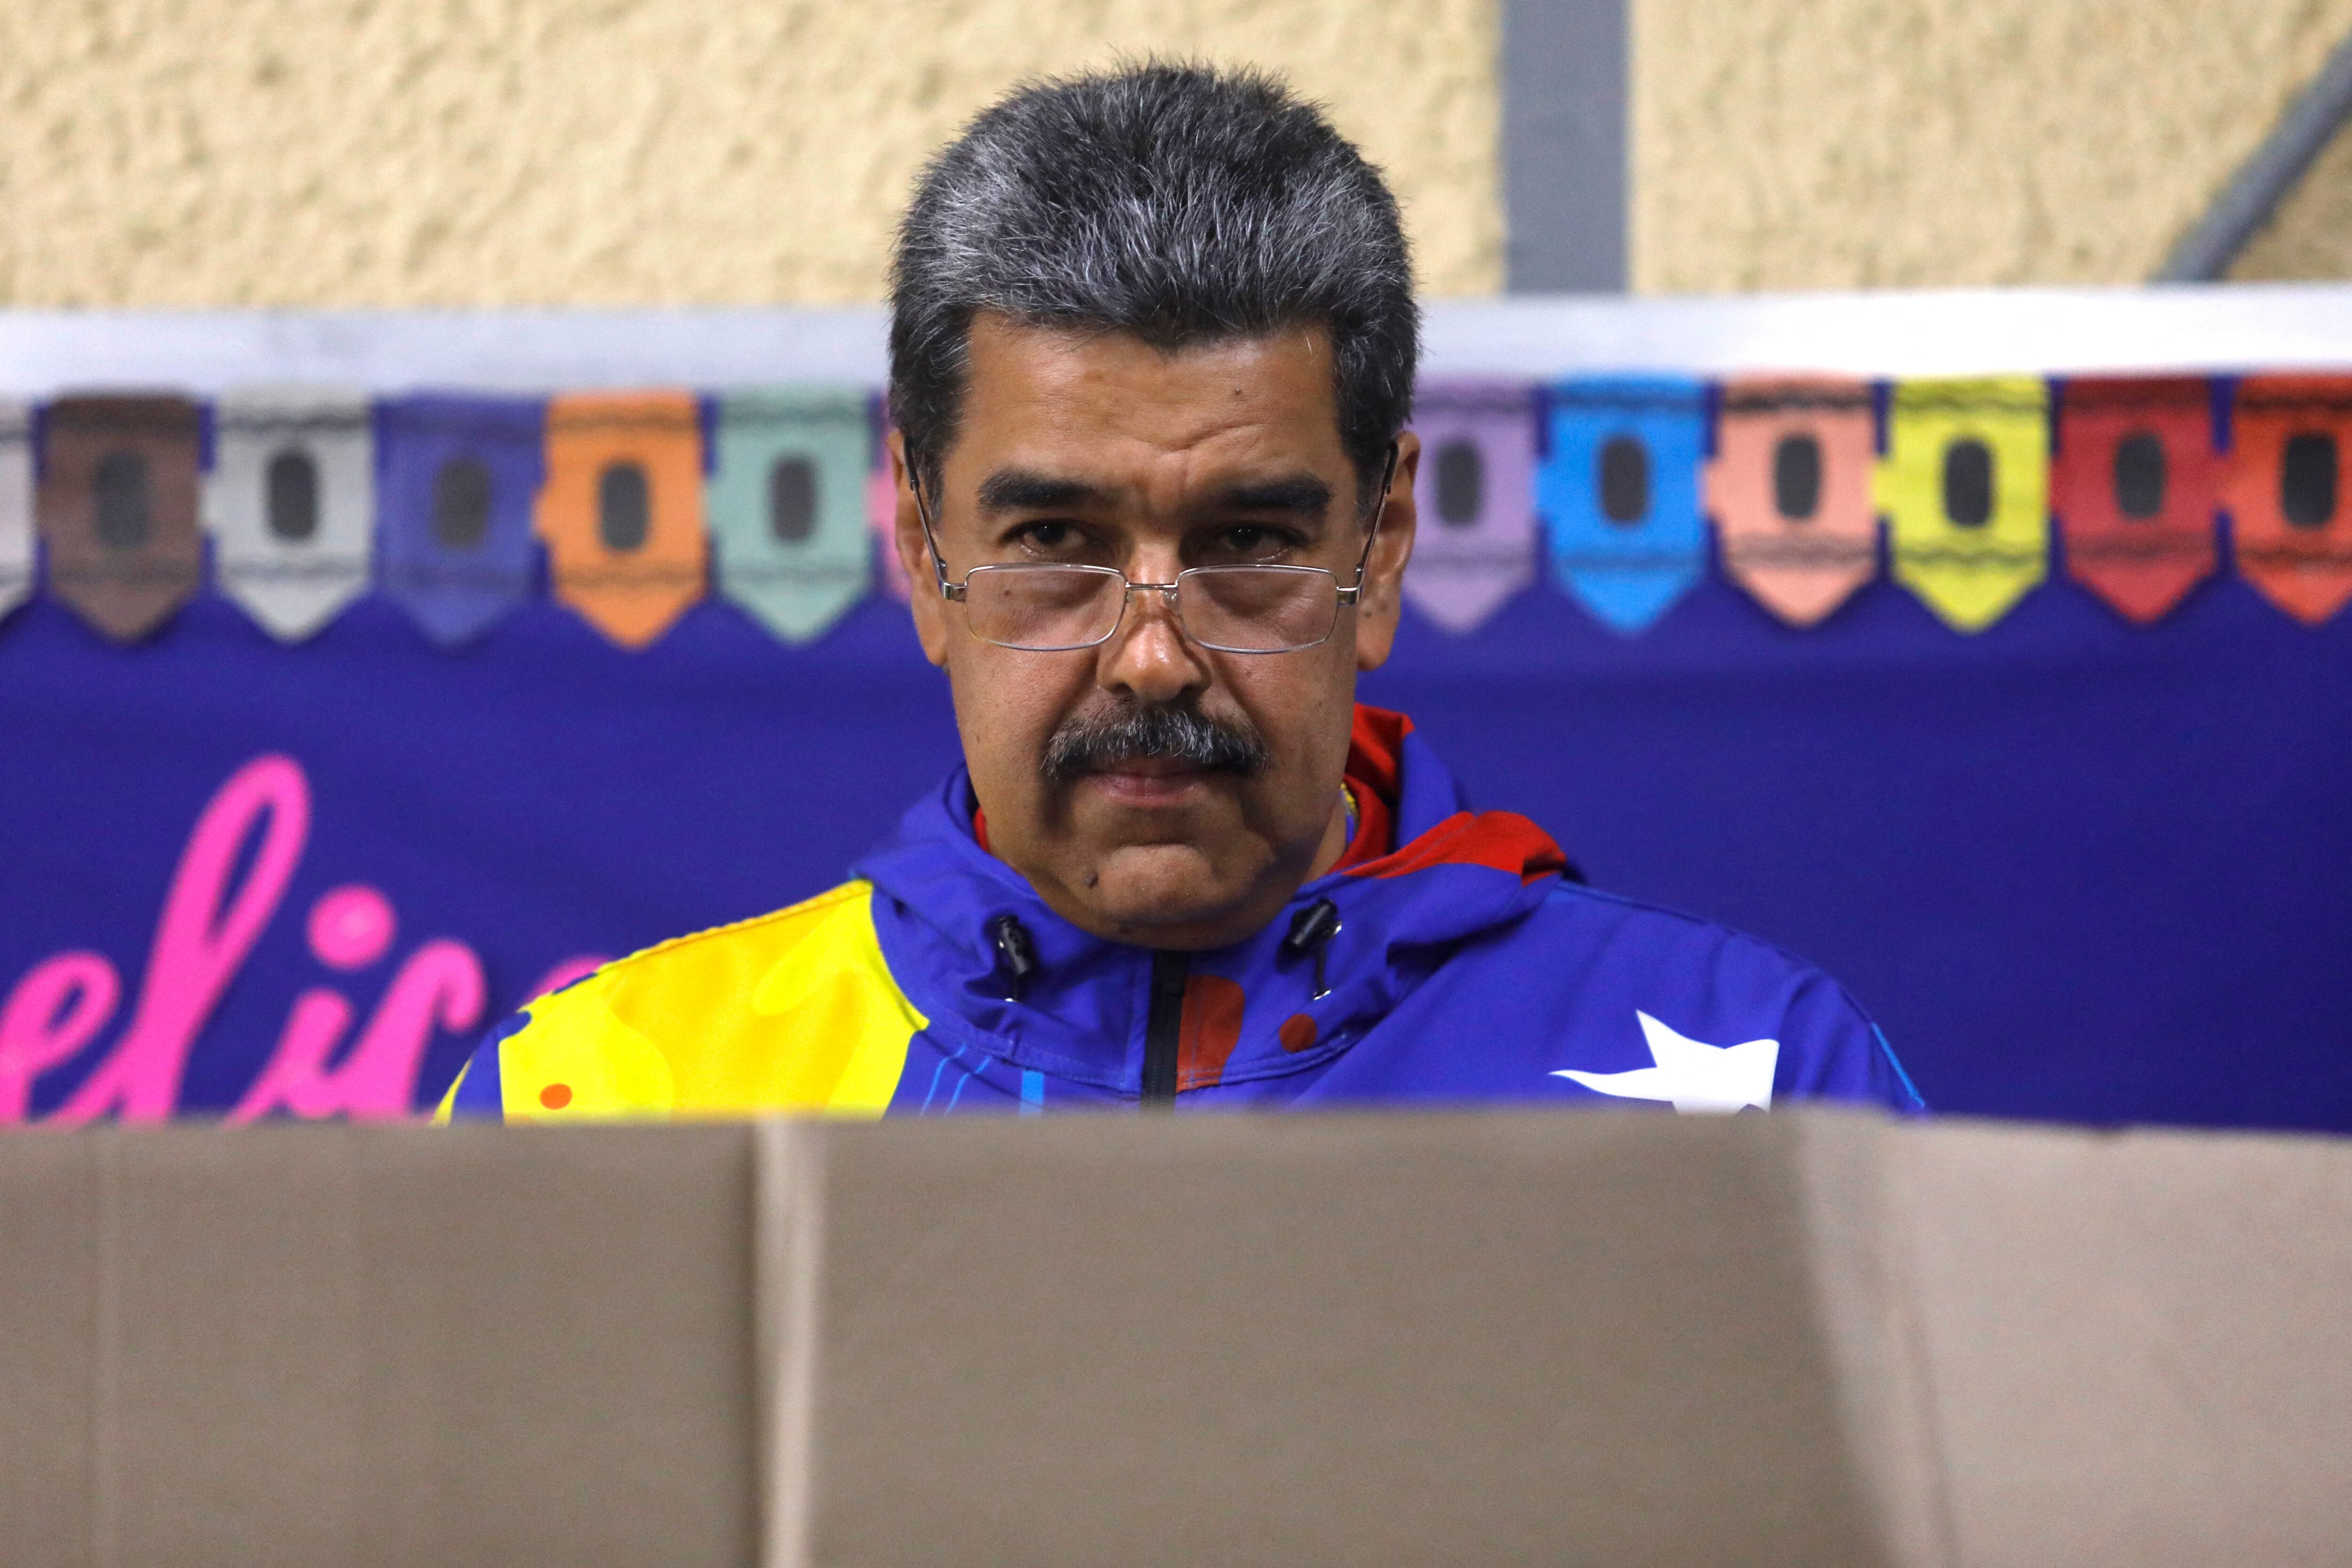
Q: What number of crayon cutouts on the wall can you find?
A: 13